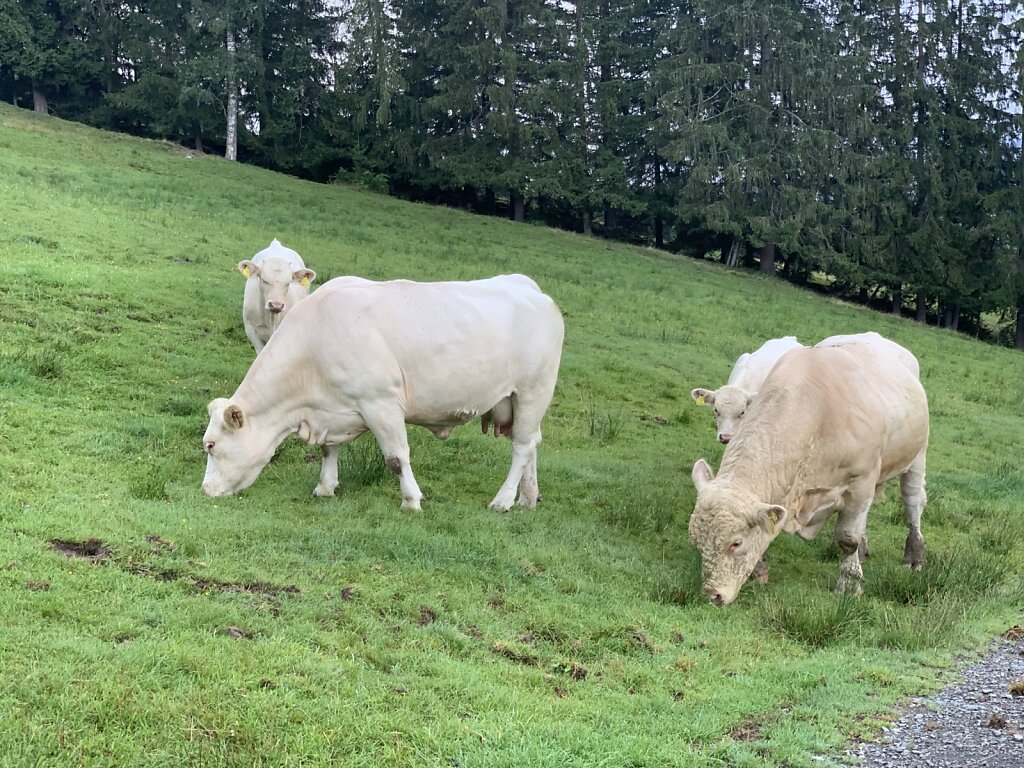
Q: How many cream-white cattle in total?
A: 4